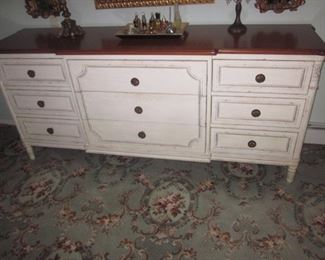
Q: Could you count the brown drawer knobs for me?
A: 9